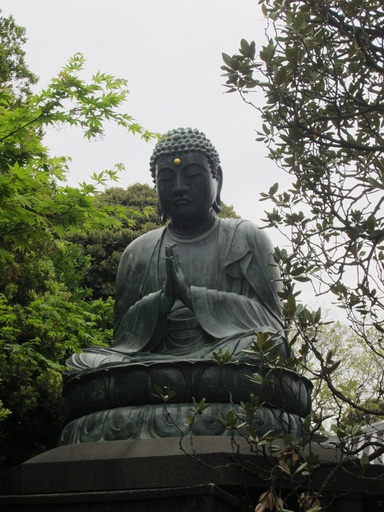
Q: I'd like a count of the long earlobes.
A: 2